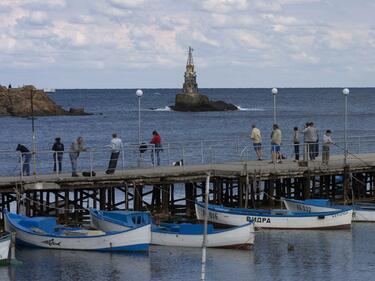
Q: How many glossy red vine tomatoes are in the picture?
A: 0